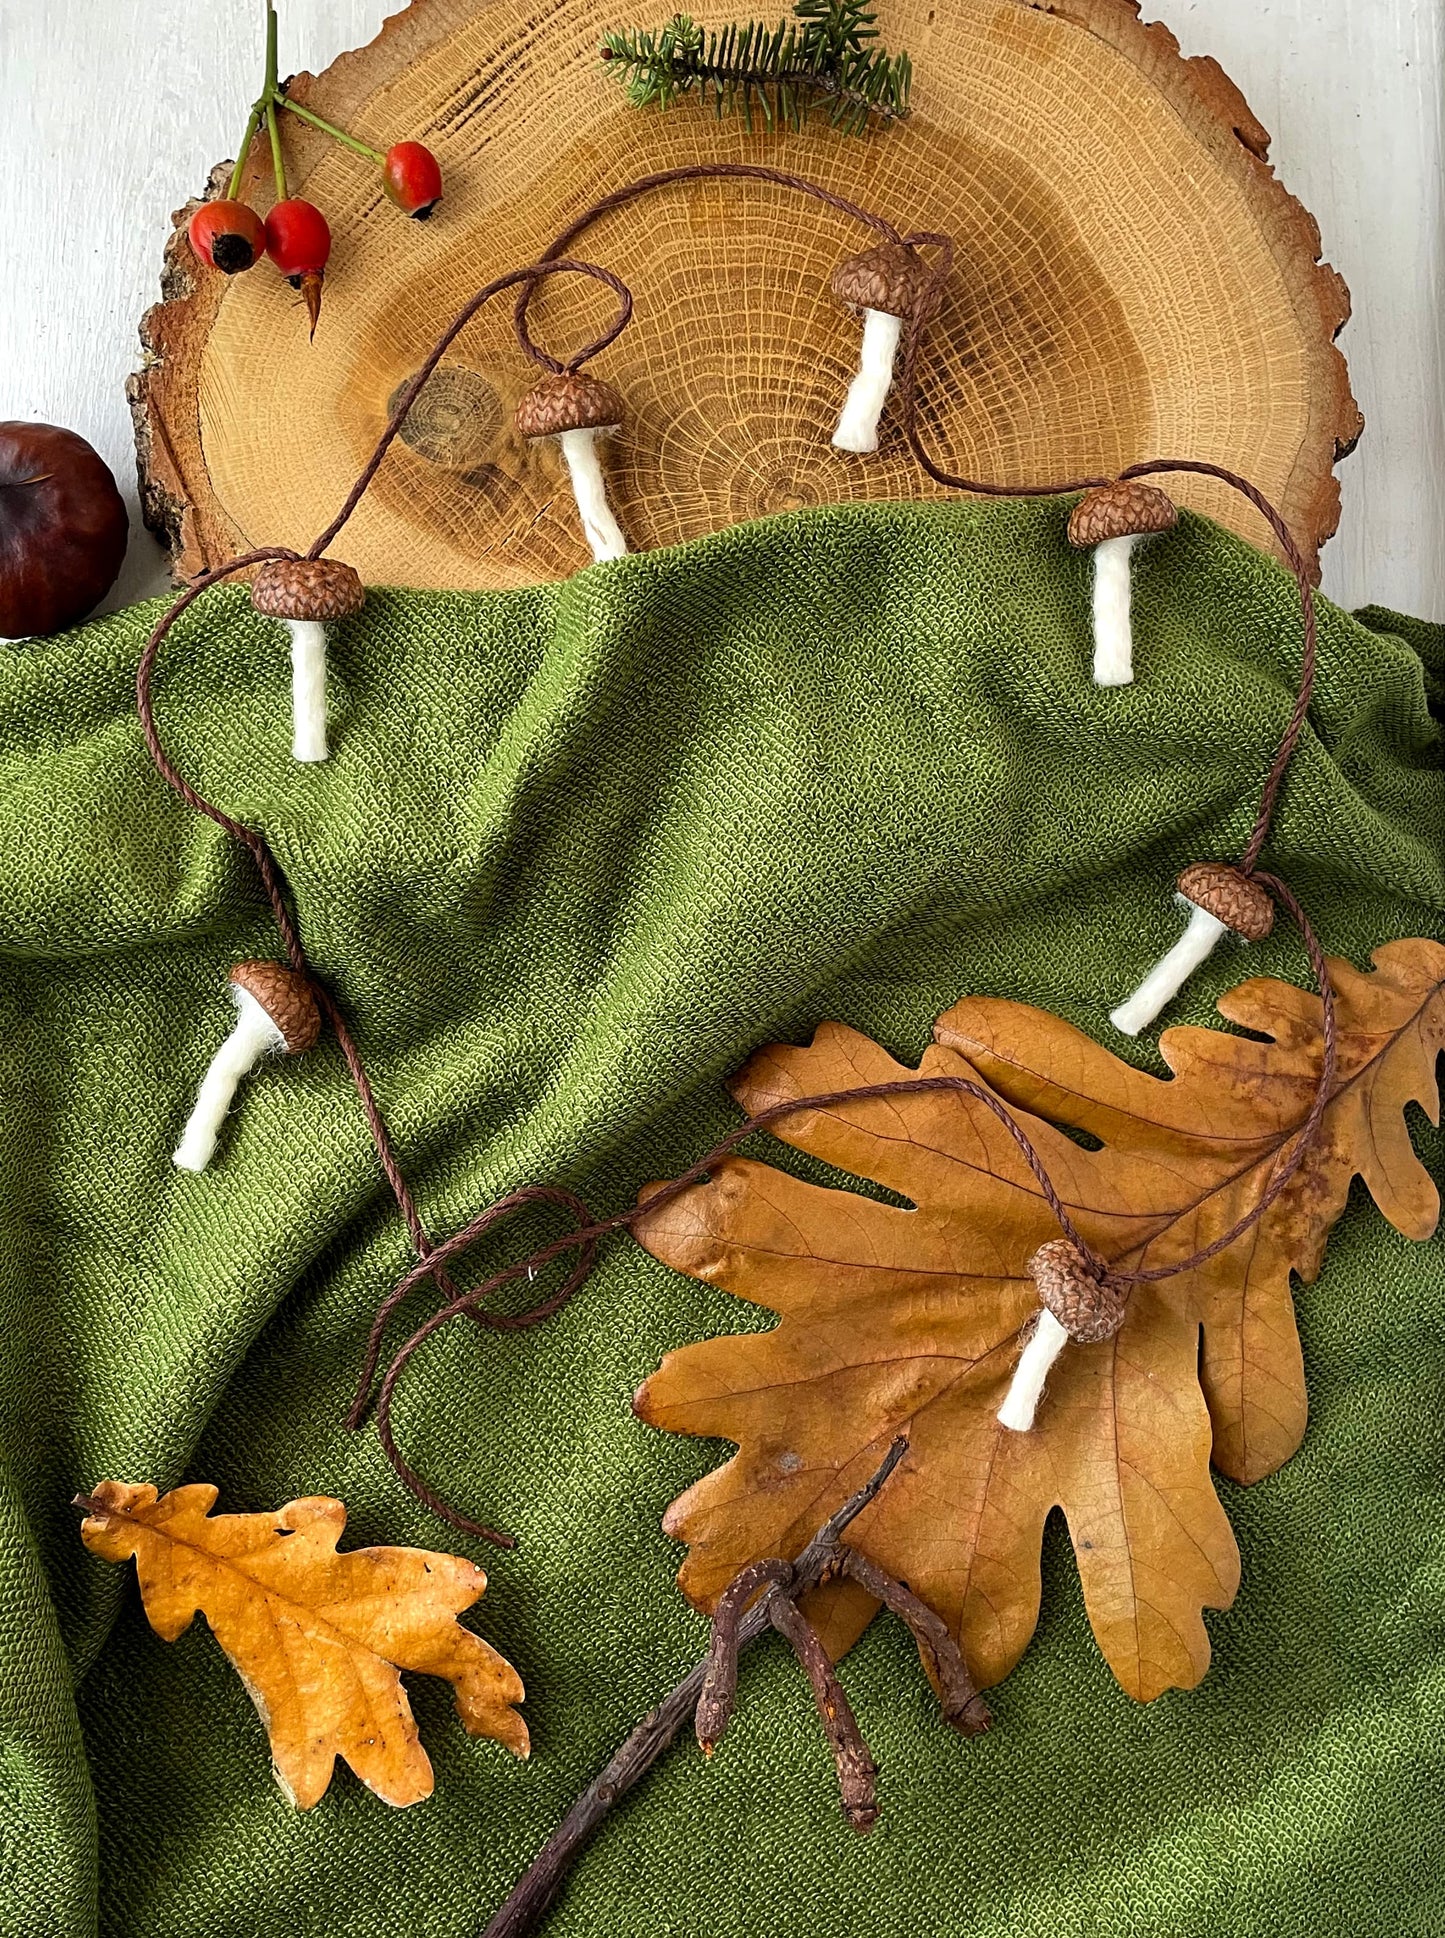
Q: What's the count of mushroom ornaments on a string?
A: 7